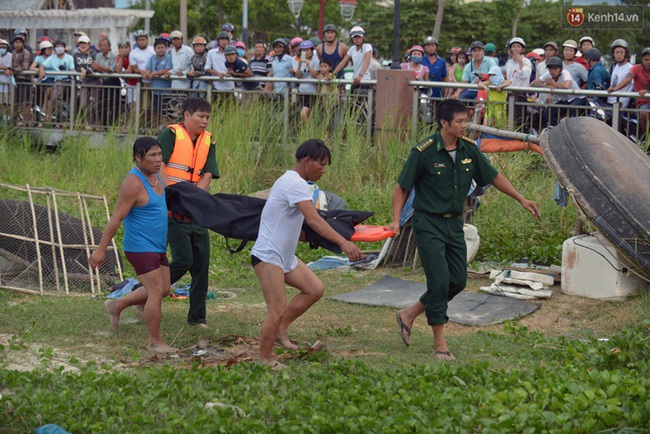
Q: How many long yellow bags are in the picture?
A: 0